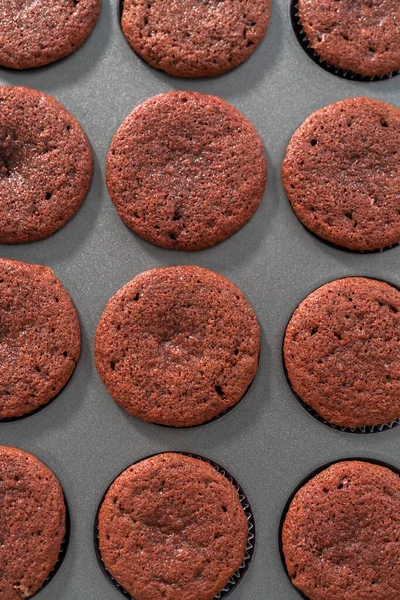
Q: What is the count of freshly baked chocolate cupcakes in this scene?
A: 12